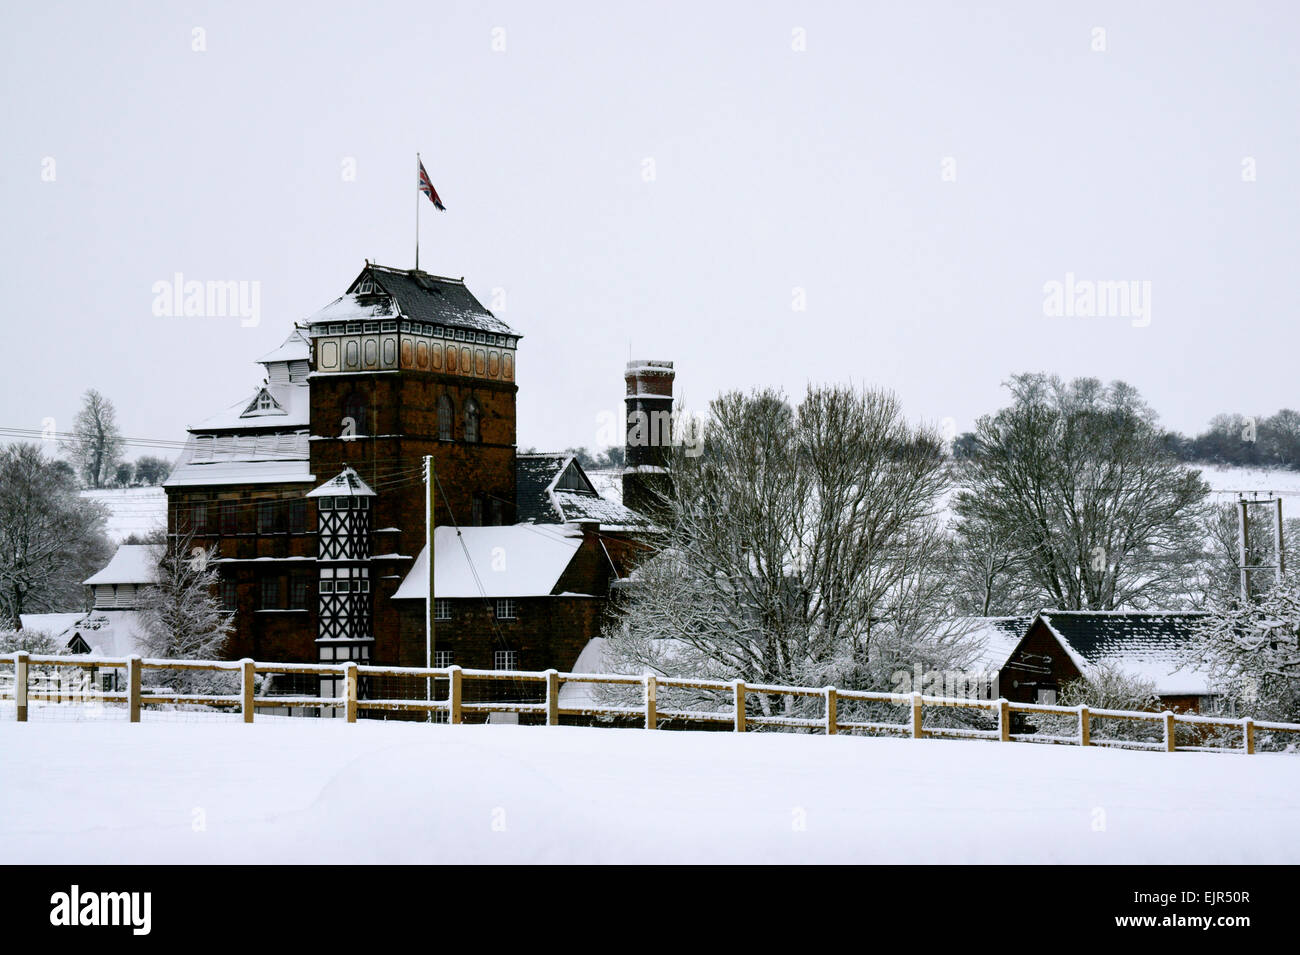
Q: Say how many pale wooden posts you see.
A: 14